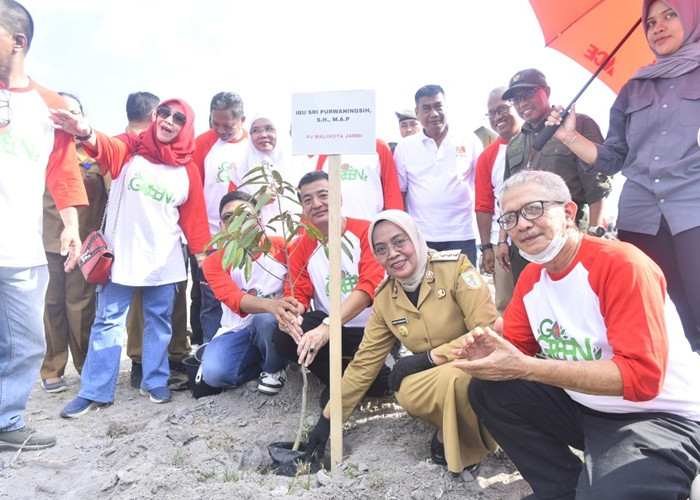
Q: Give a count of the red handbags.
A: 1